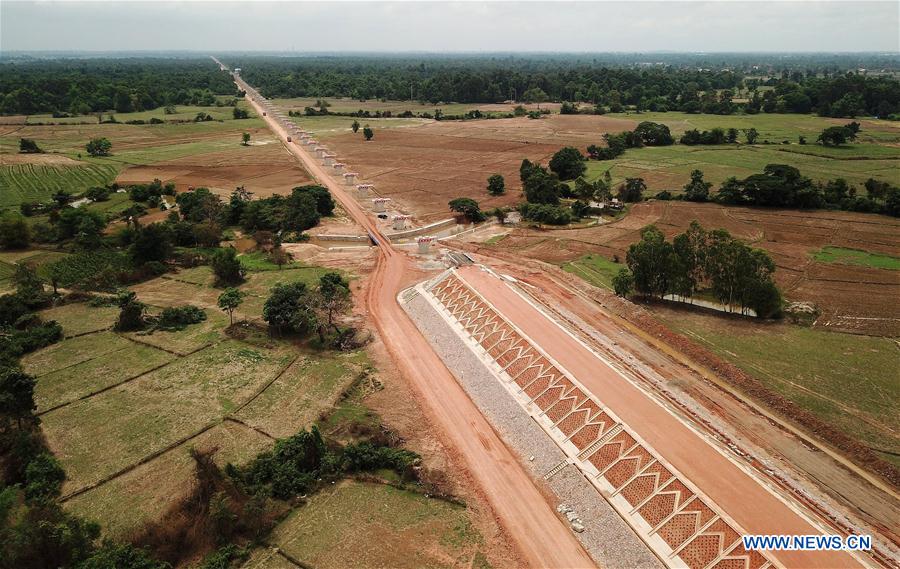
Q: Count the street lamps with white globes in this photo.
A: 0